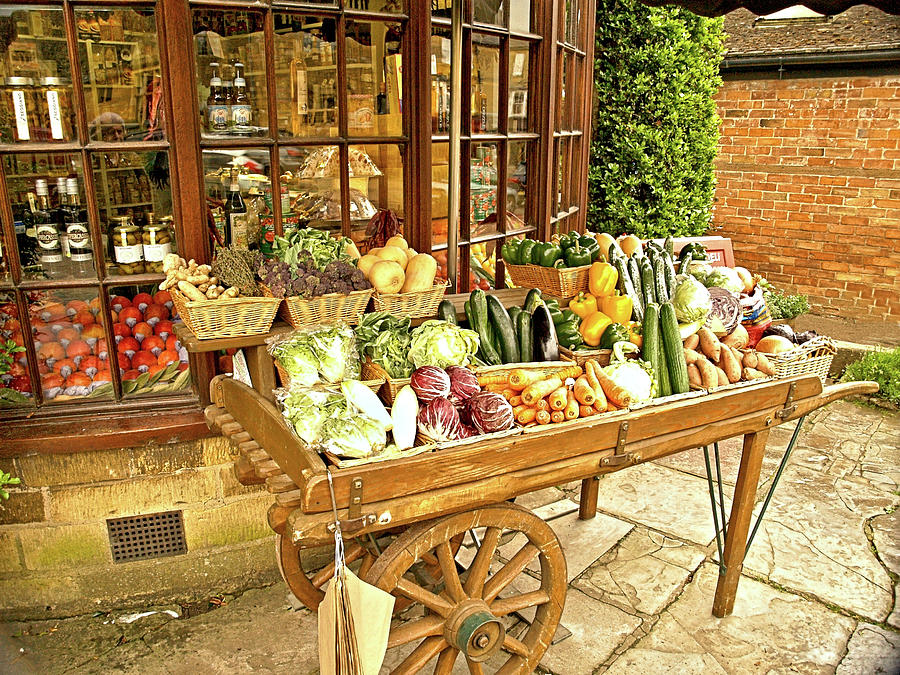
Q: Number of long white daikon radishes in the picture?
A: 2